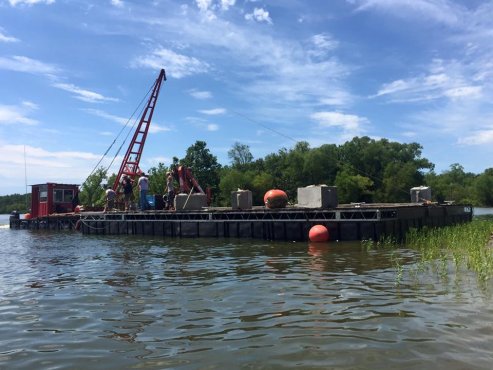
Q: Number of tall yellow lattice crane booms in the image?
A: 0